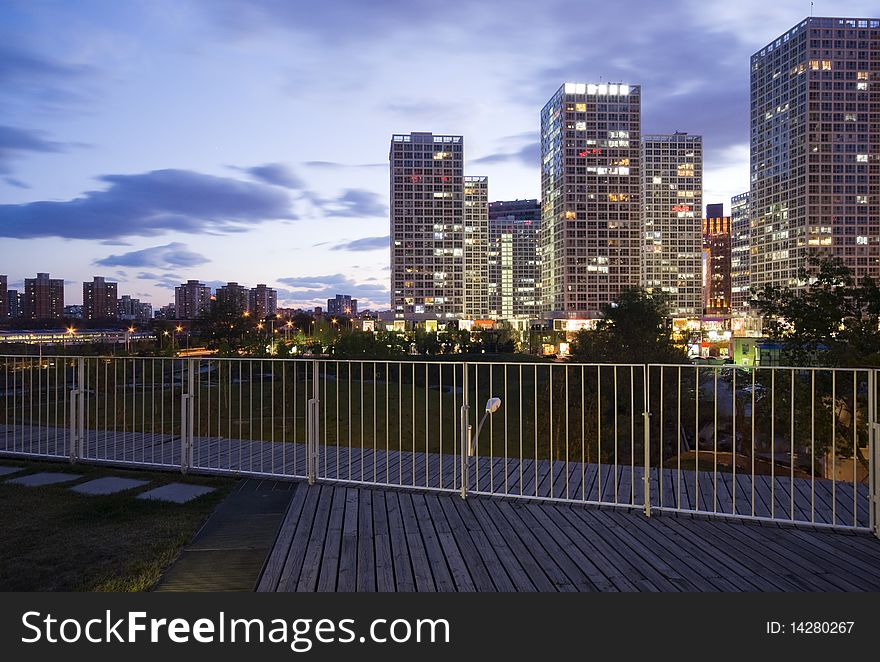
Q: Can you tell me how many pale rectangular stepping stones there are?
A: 4